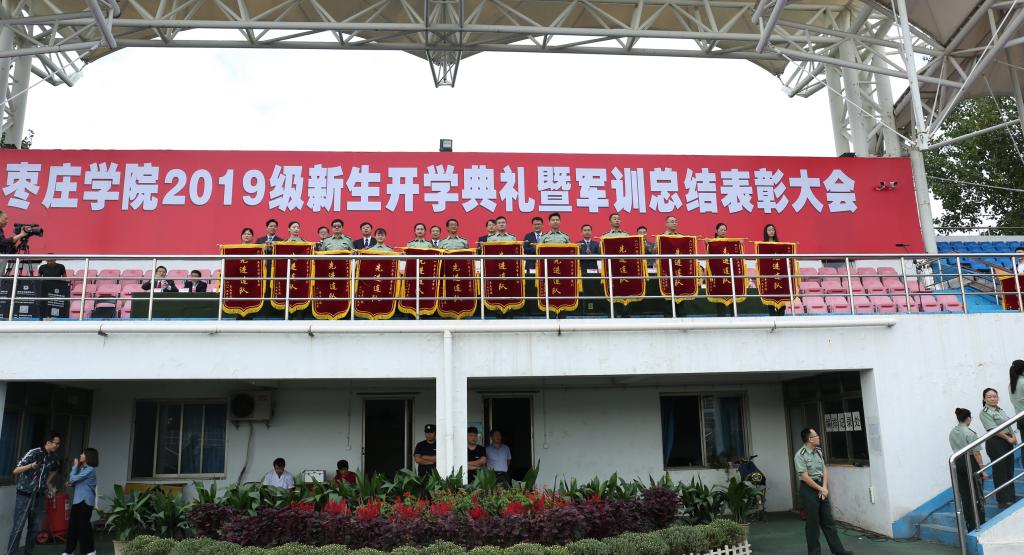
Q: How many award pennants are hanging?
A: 12